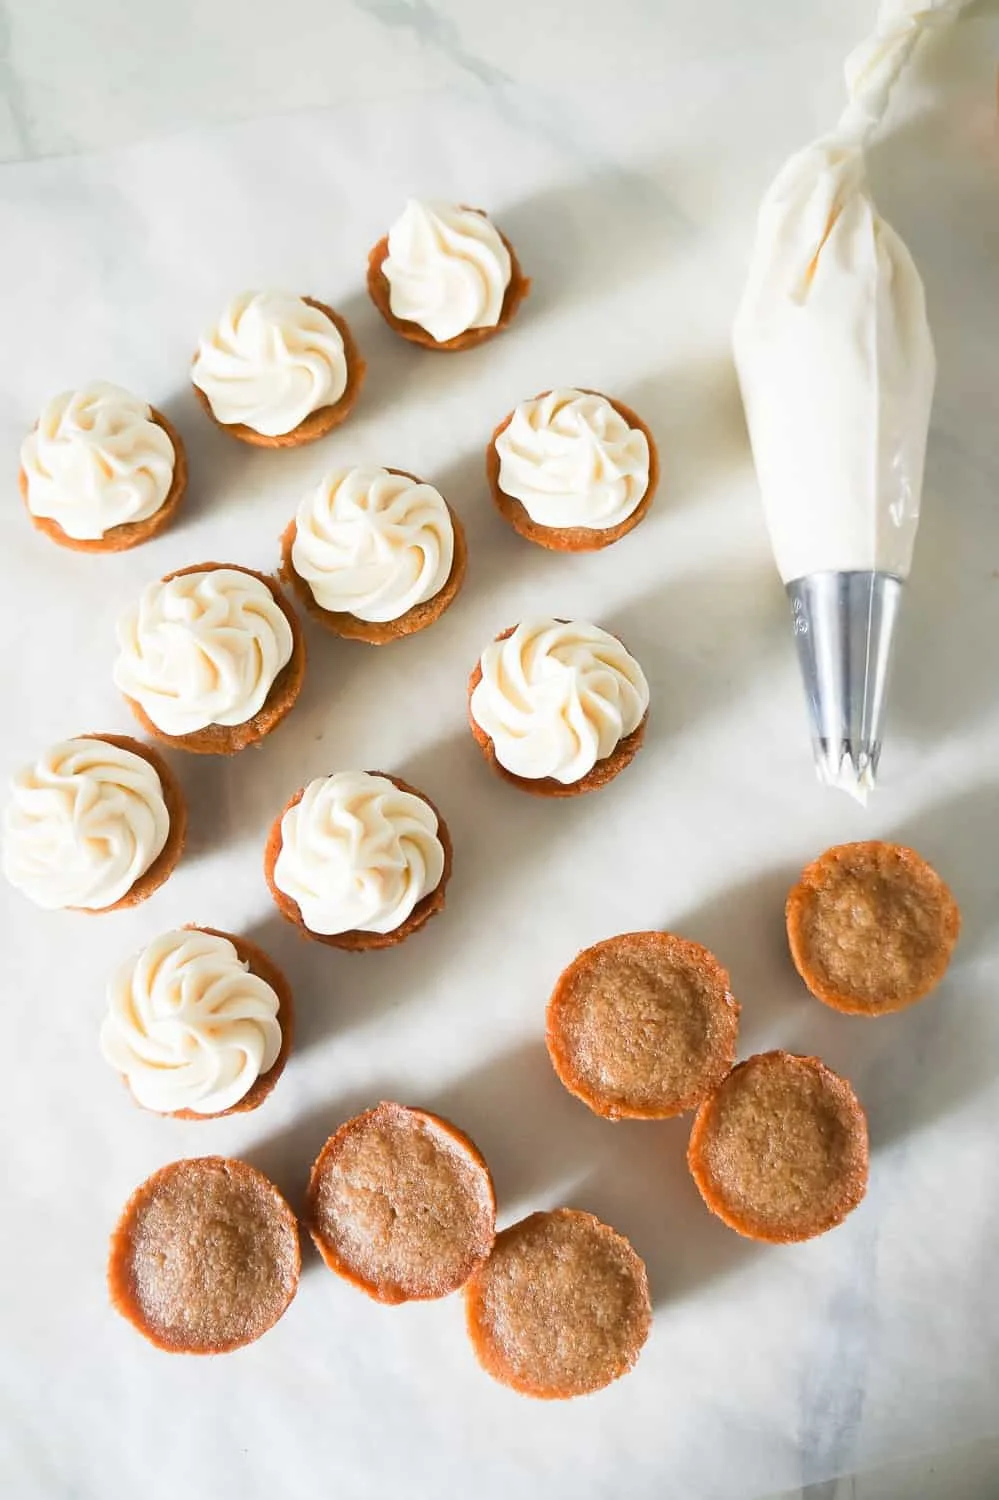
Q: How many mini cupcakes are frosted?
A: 10